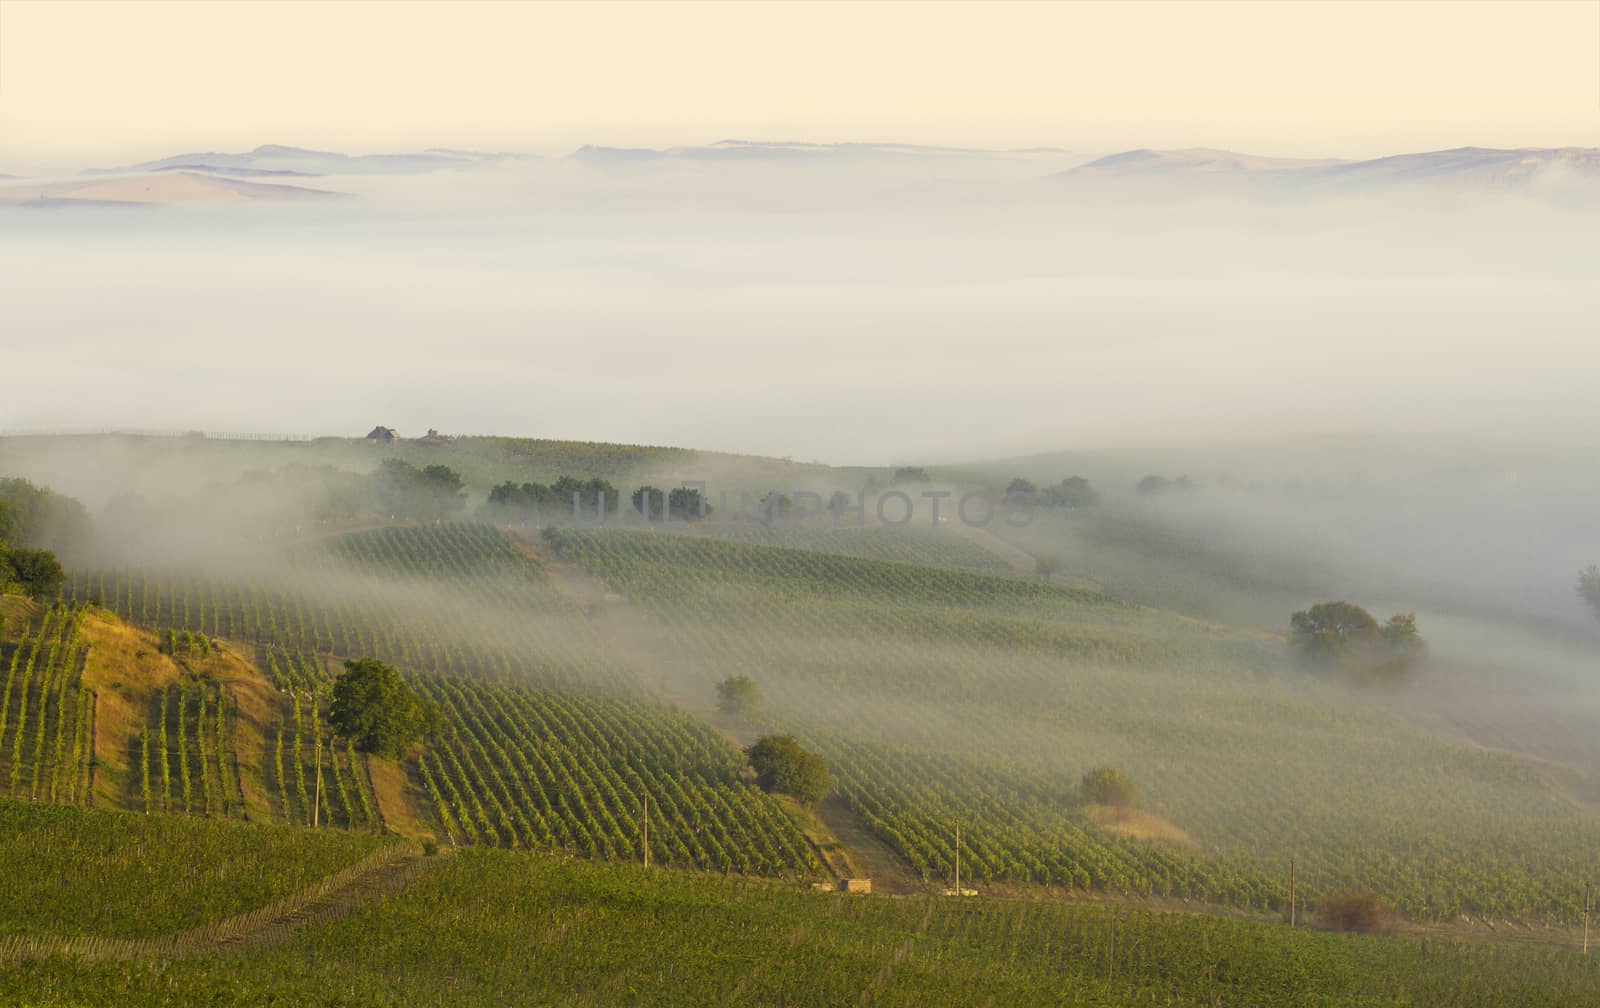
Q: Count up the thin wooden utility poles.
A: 5